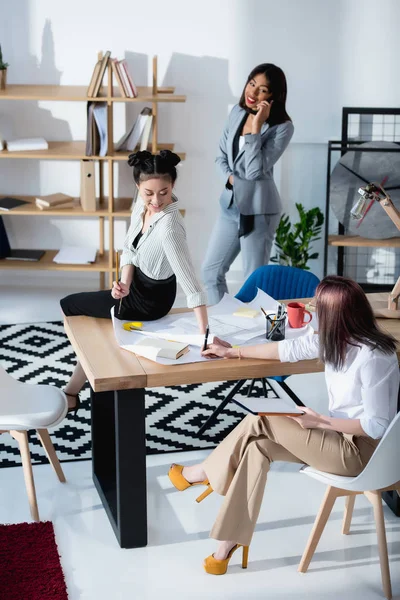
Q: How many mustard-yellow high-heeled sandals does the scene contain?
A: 2